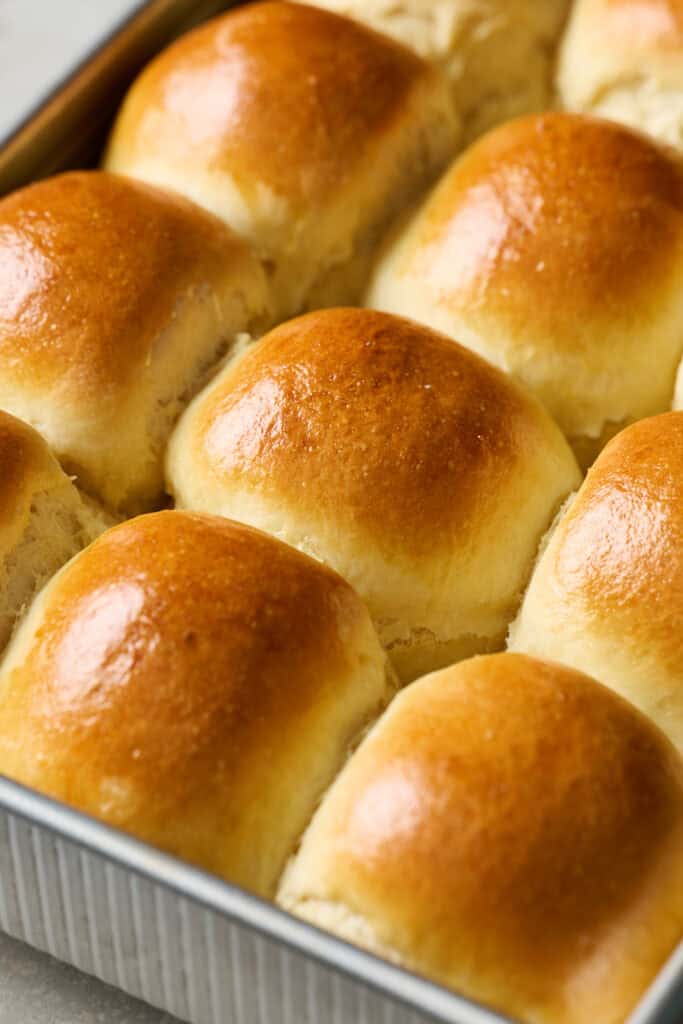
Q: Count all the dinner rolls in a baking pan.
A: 10